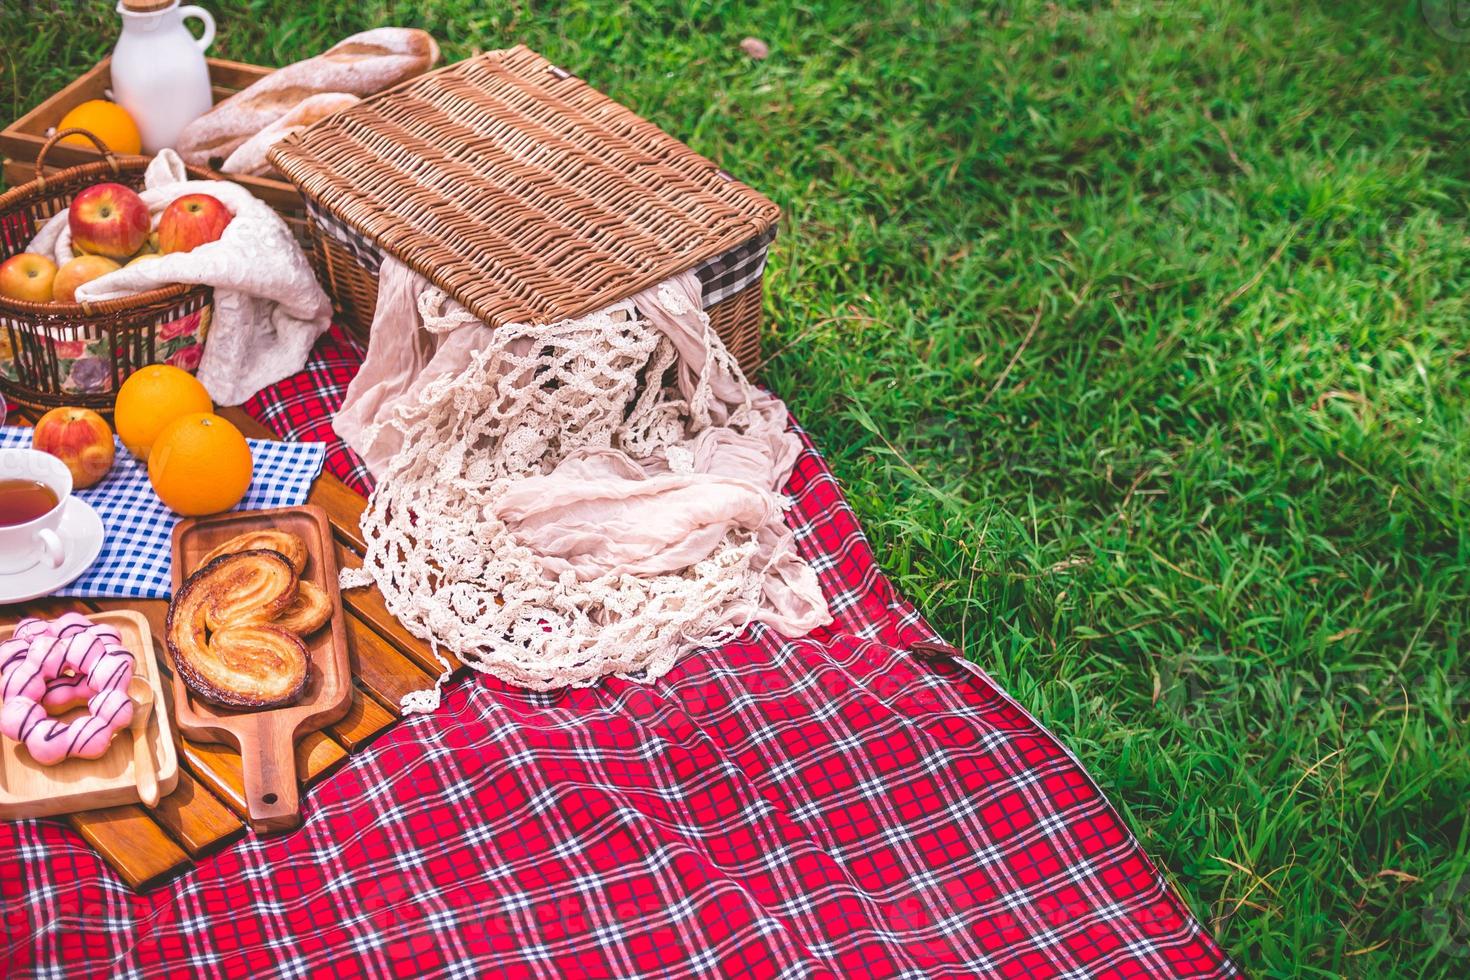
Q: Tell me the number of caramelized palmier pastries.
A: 2